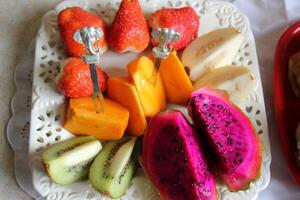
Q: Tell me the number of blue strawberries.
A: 0